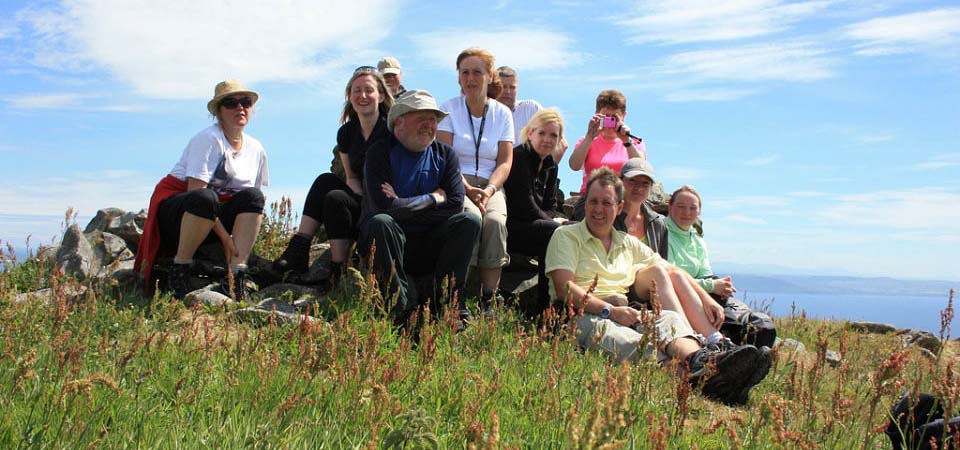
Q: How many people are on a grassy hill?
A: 11